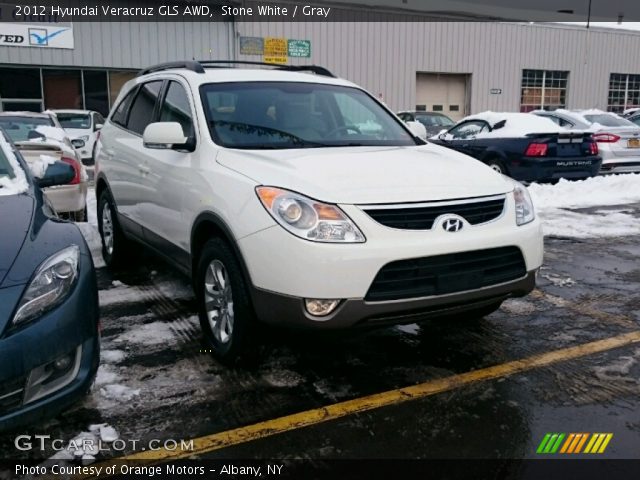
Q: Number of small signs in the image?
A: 3